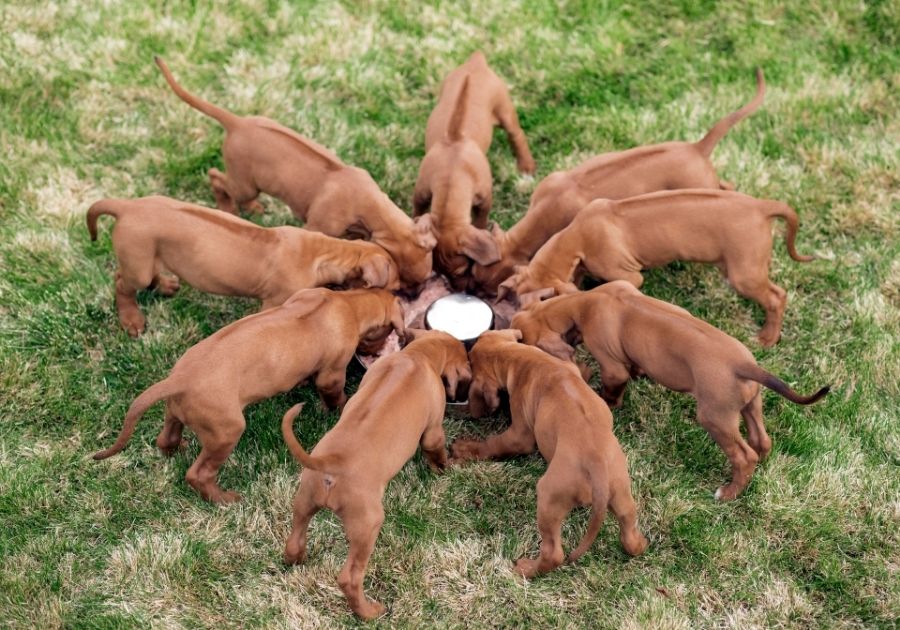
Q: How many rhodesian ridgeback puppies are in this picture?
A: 9